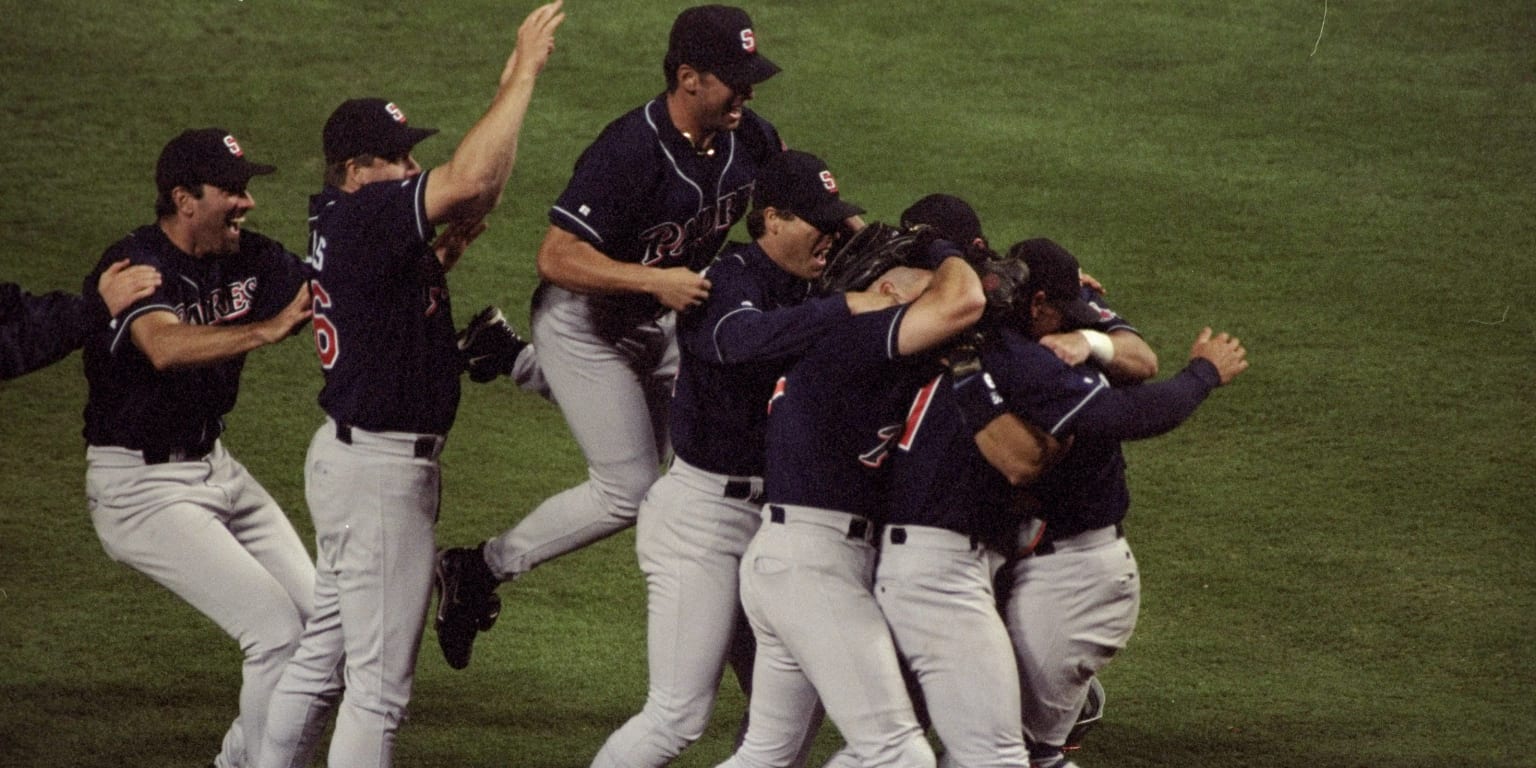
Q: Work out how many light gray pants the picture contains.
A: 7